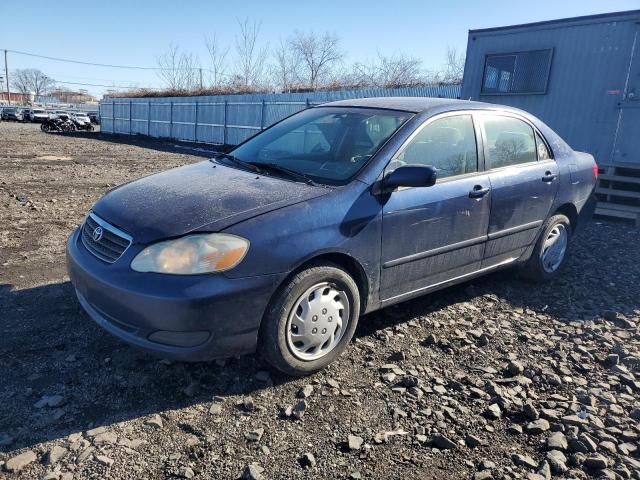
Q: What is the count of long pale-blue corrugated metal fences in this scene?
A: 1